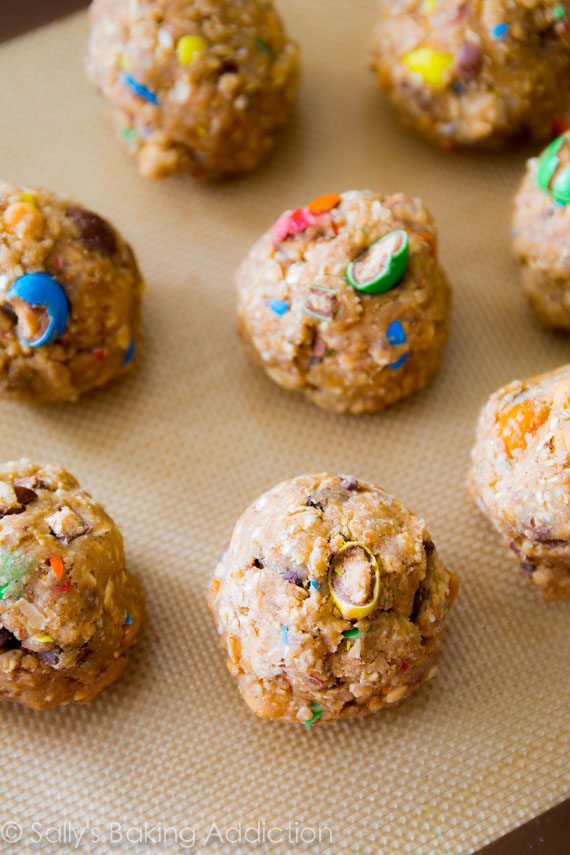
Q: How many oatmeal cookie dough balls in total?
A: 8